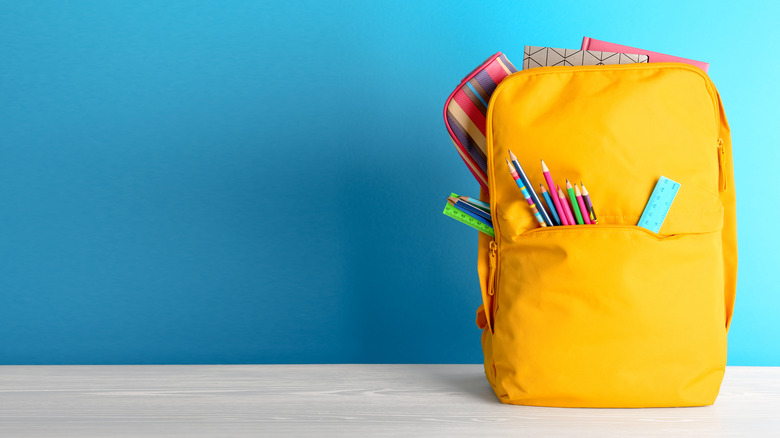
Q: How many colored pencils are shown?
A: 11